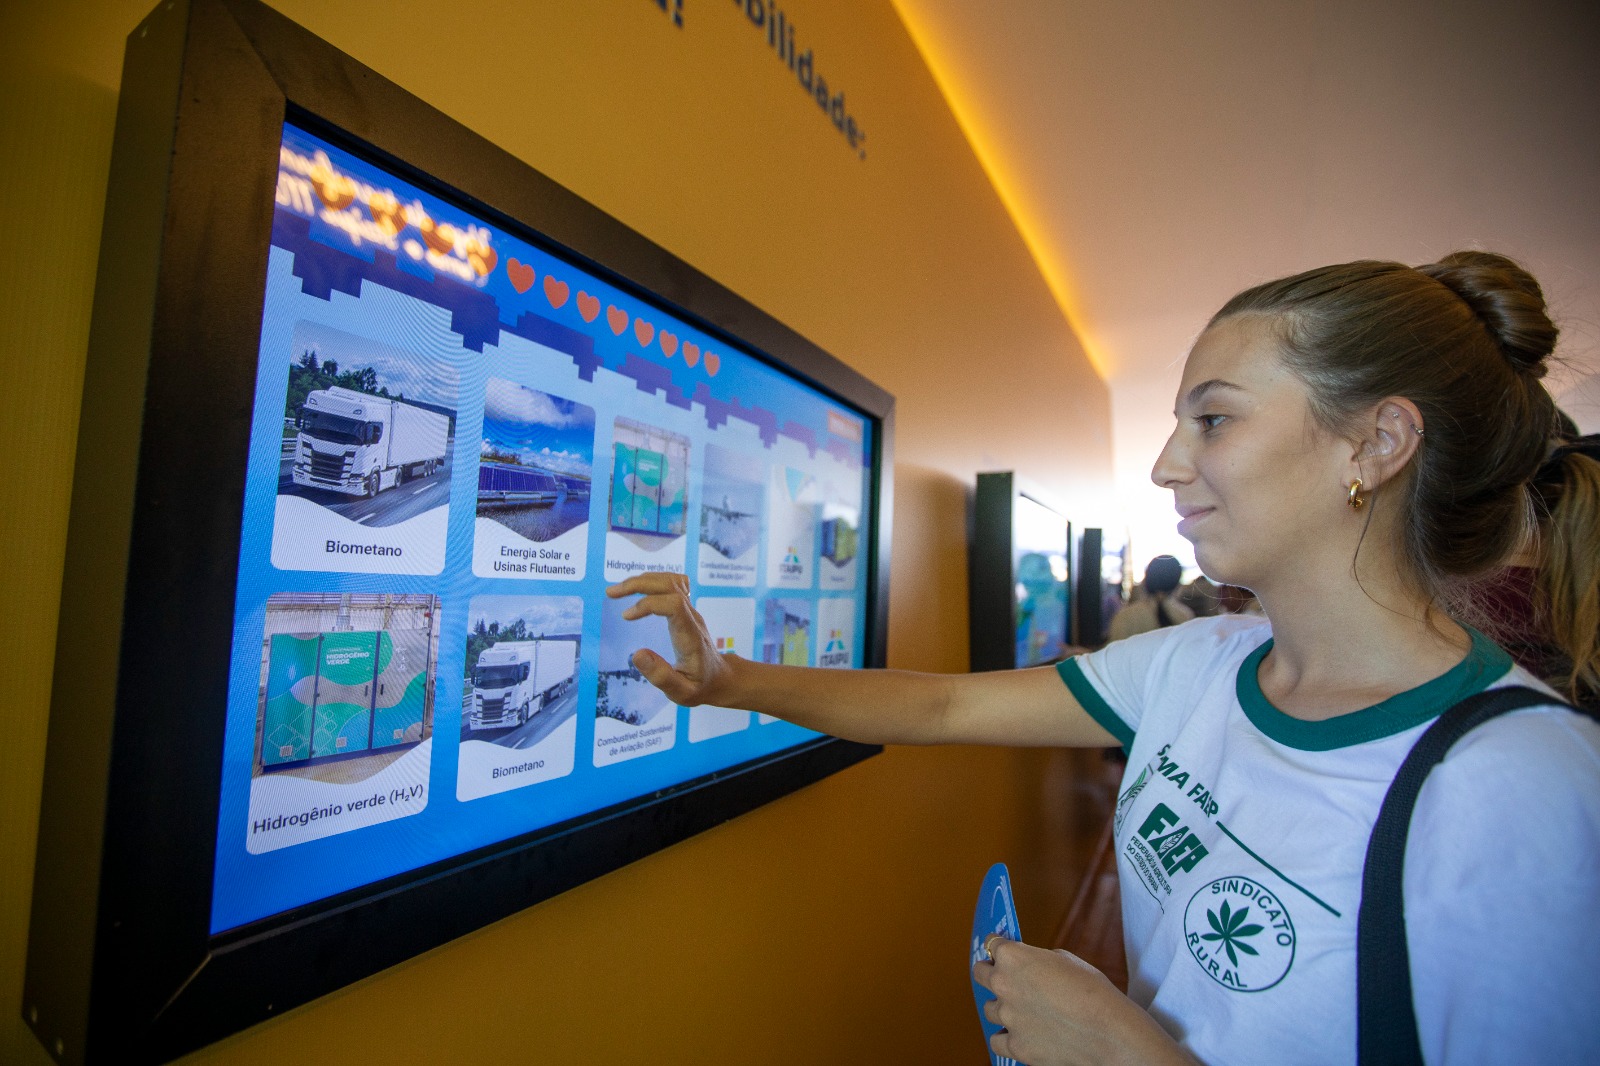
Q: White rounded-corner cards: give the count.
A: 12